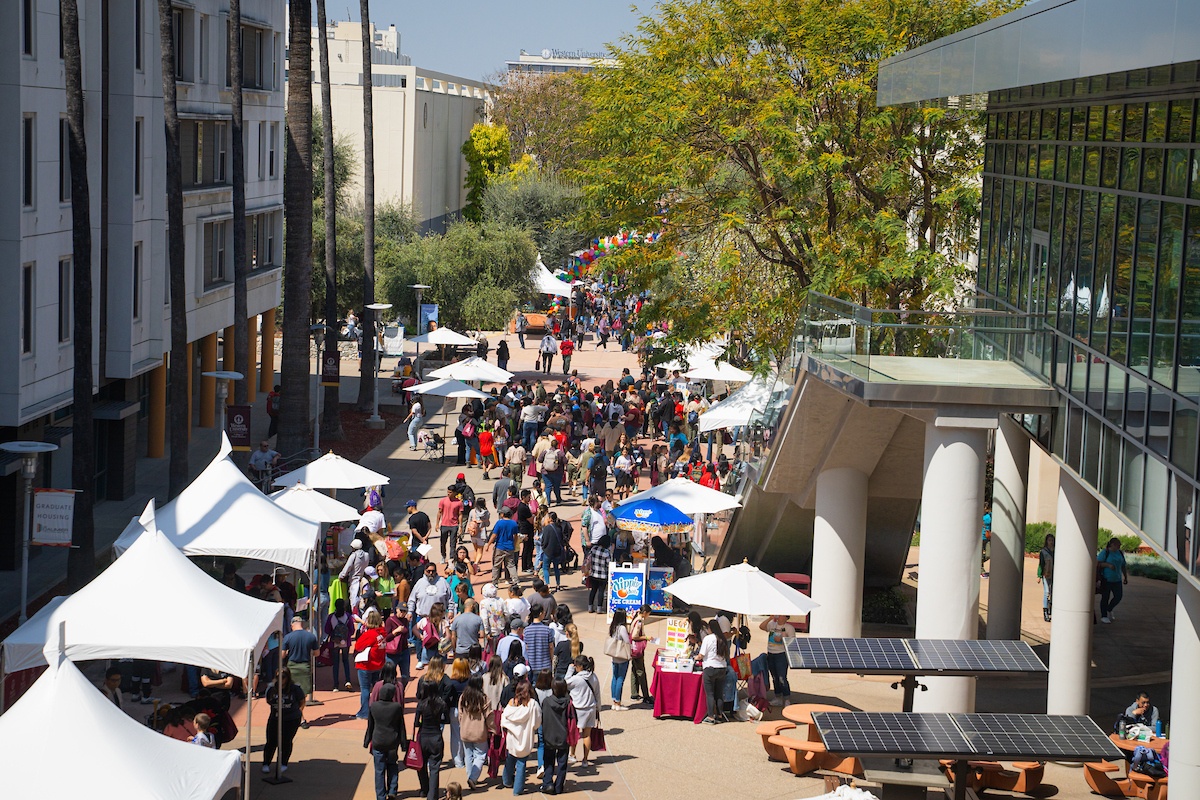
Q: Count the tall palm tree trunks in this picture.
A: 6